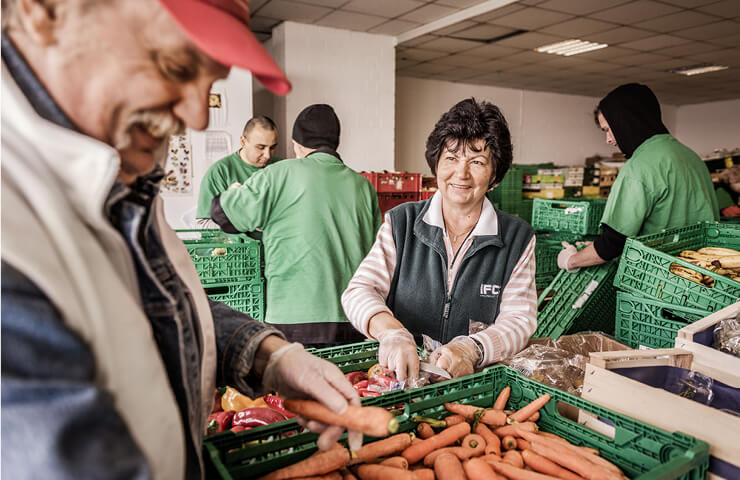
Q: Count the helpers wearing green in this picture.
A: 3